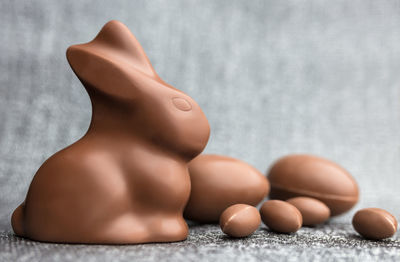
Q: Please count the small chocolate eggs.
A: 4